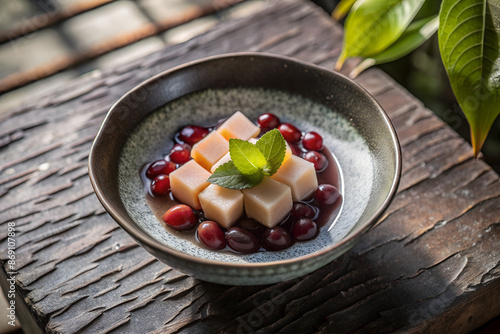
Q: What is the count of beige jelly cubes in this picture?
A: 8